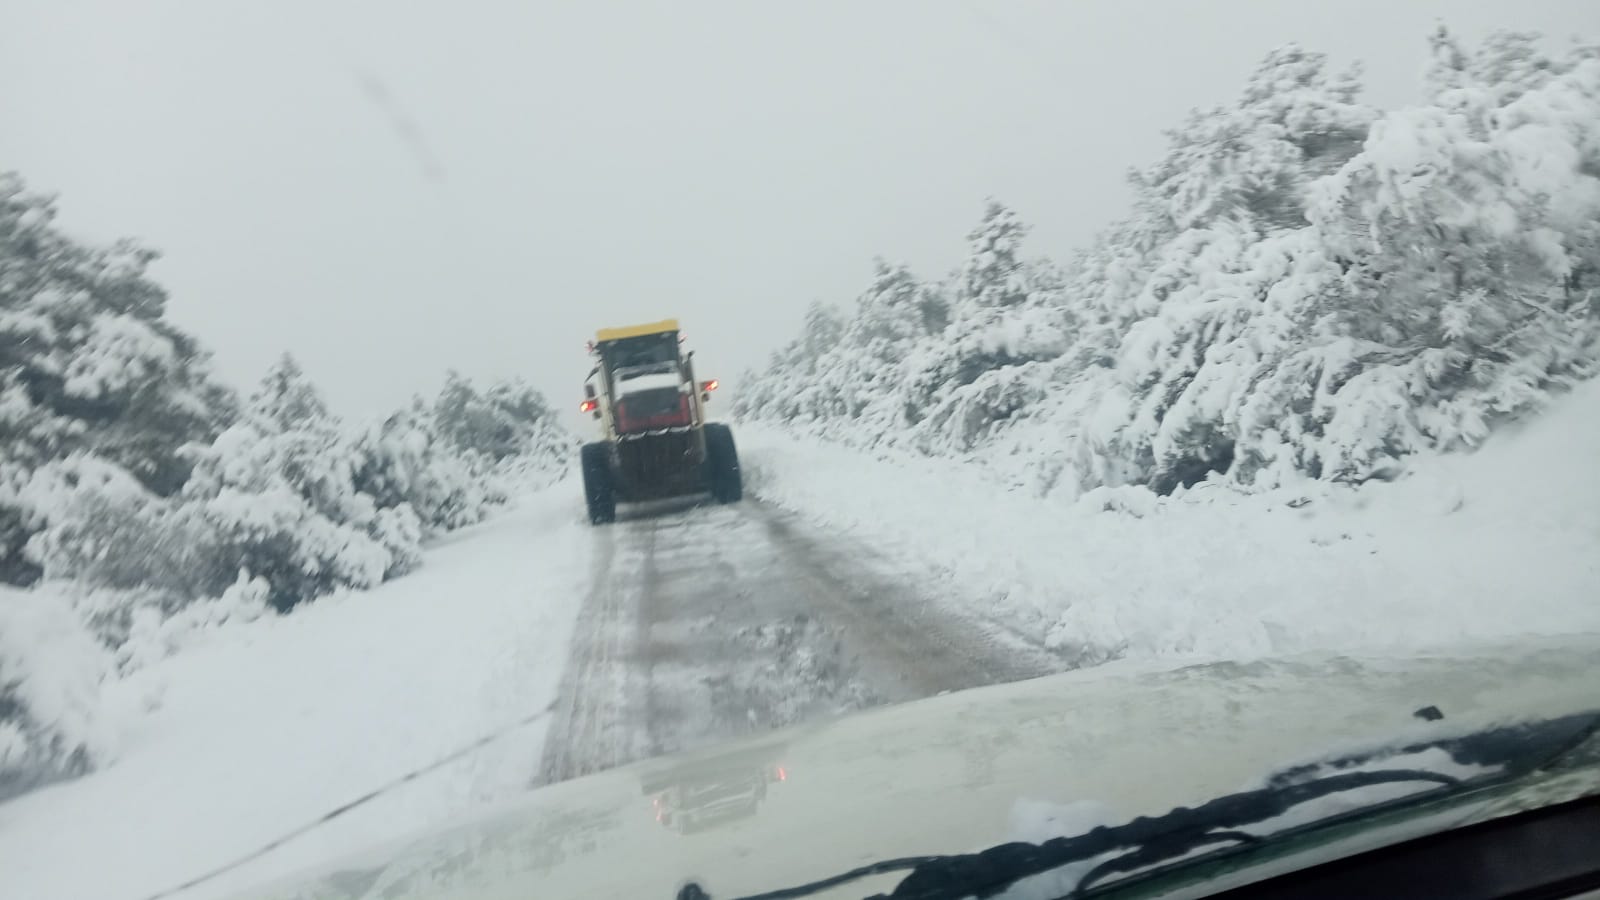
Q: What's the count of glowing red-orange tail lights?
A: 2